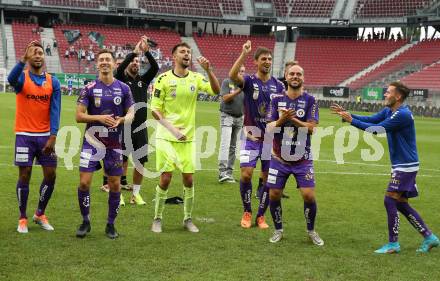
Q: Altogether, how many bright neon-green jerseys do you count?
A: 1